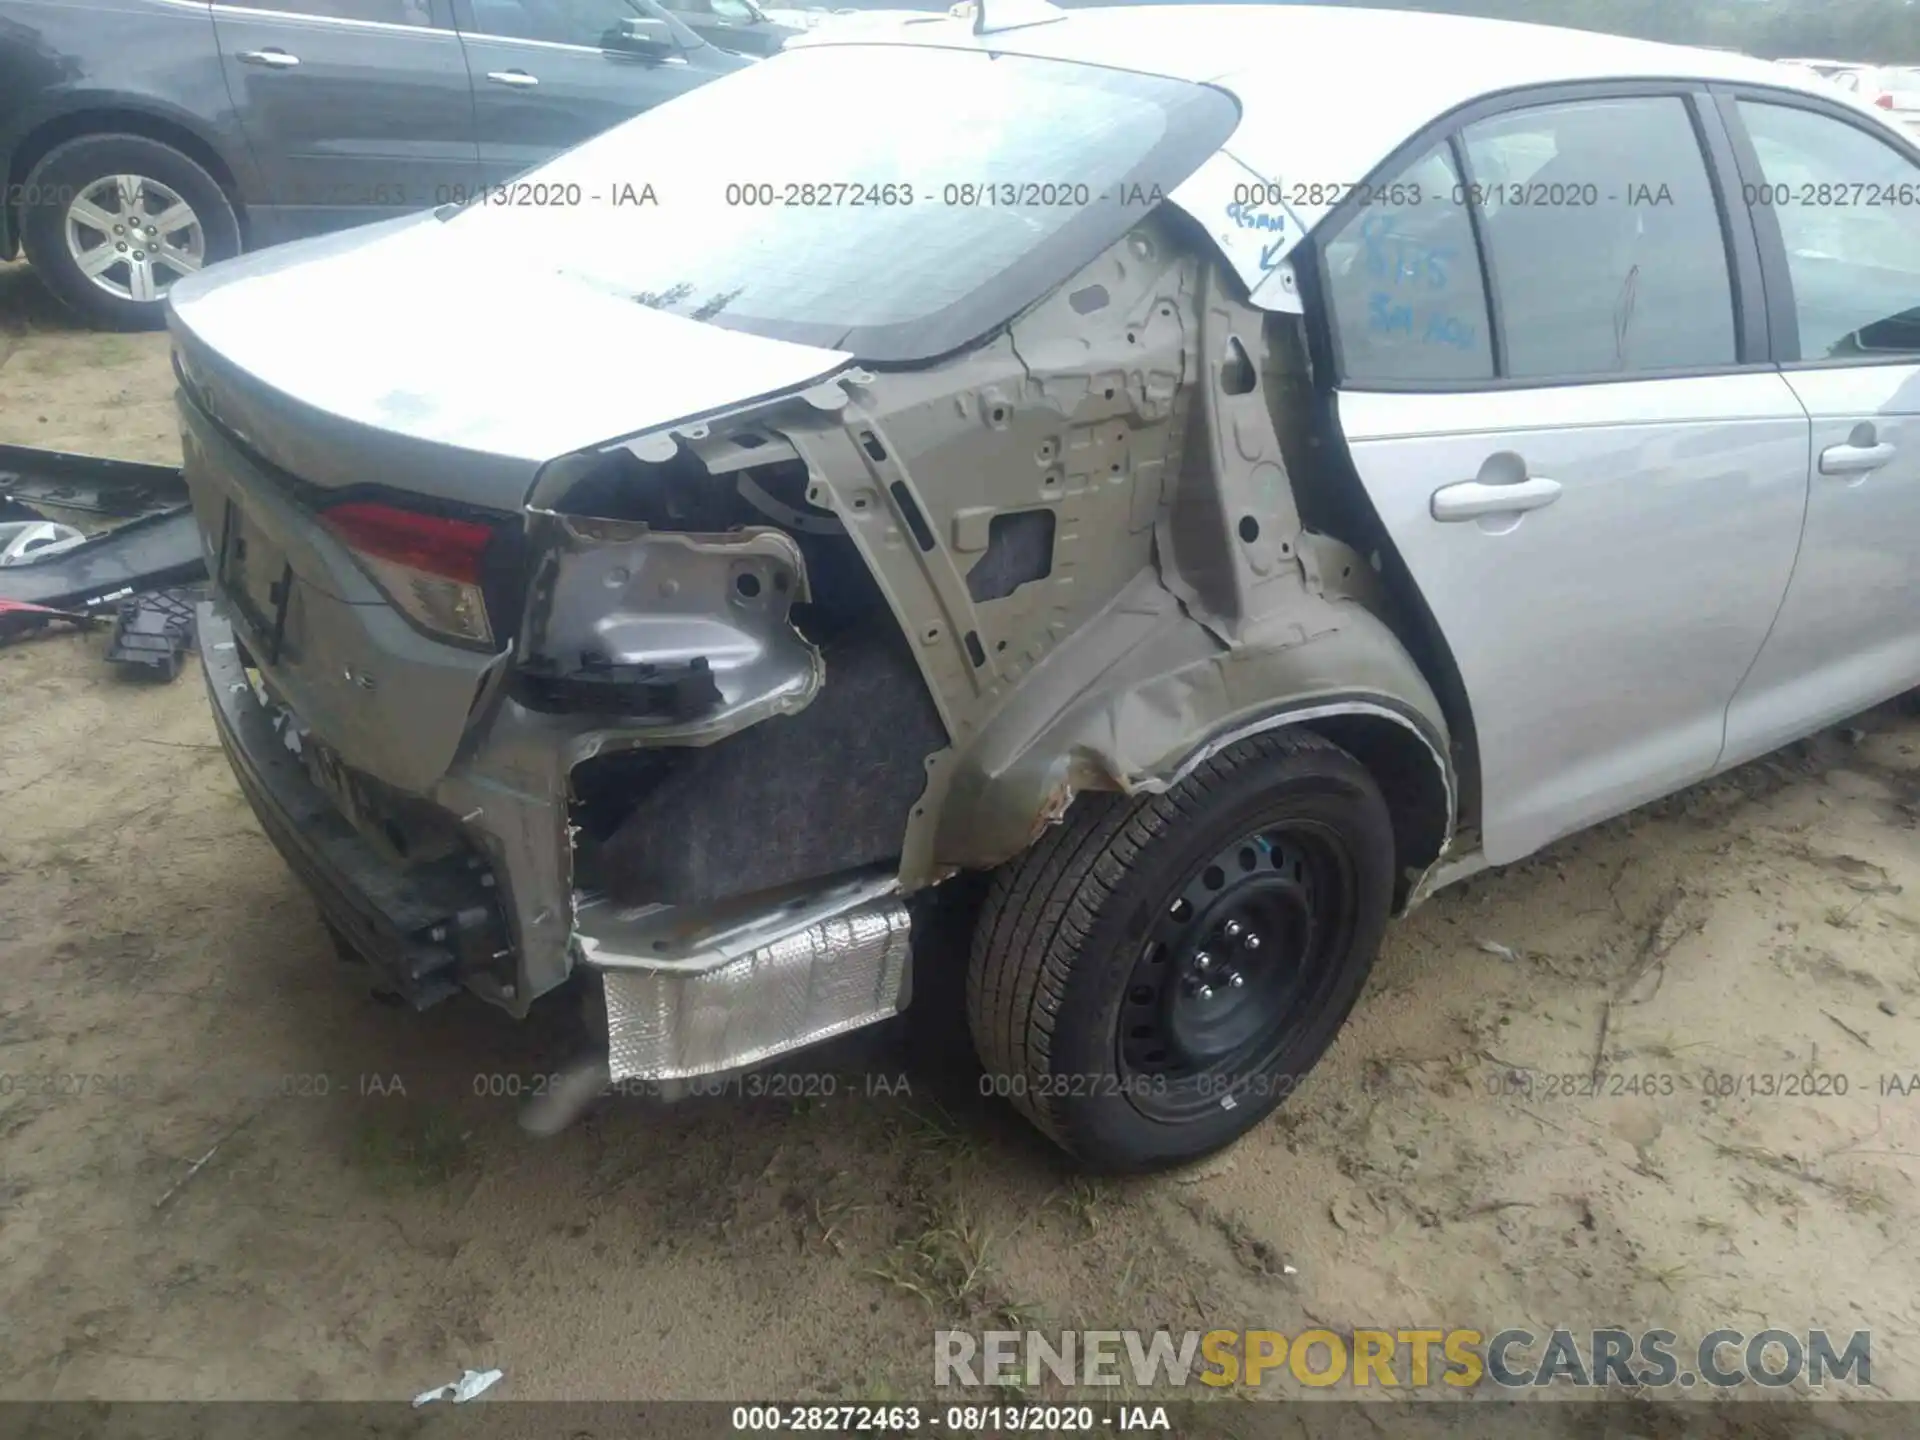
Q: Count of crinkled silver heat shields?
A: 1